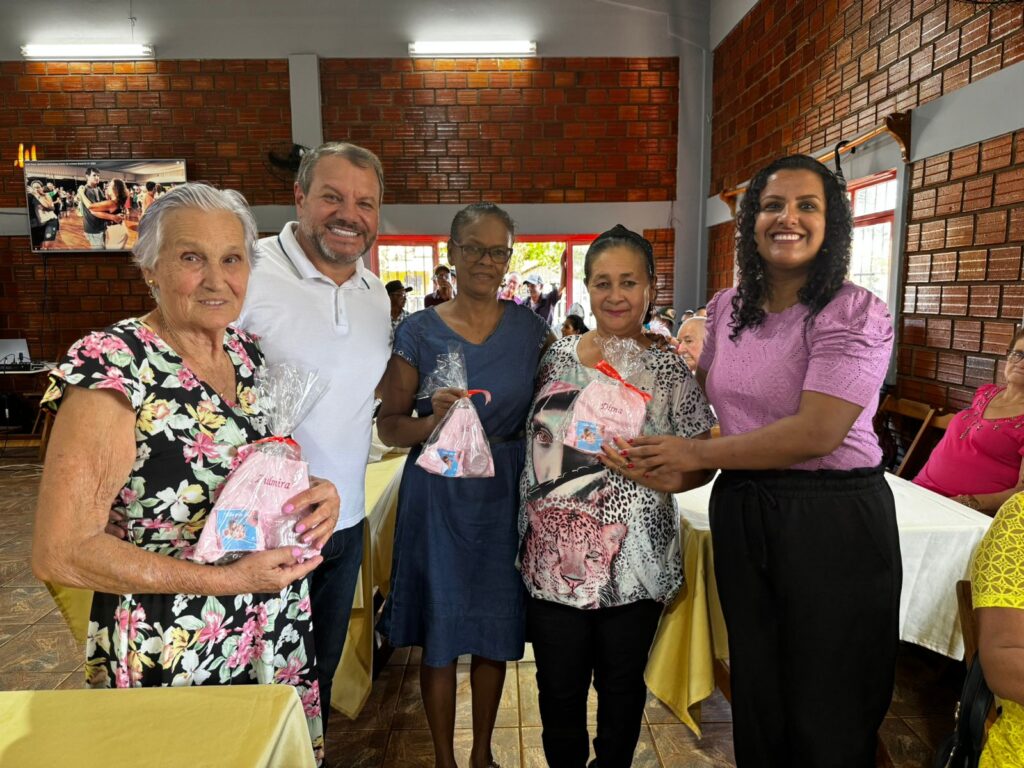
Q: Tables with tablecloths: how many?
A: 3